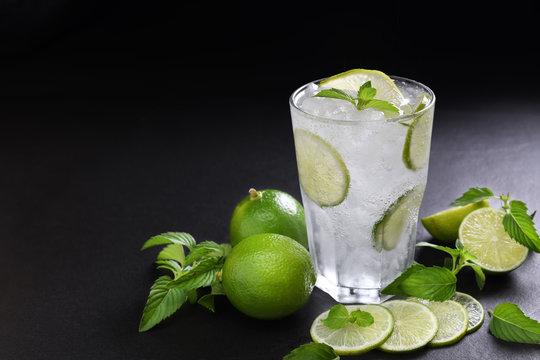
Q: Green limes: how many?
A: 2